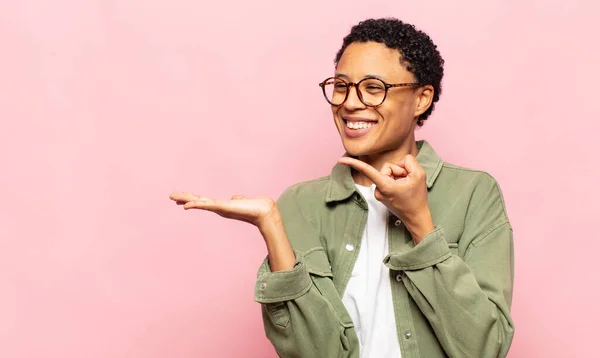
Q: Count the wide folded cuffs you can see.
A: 2